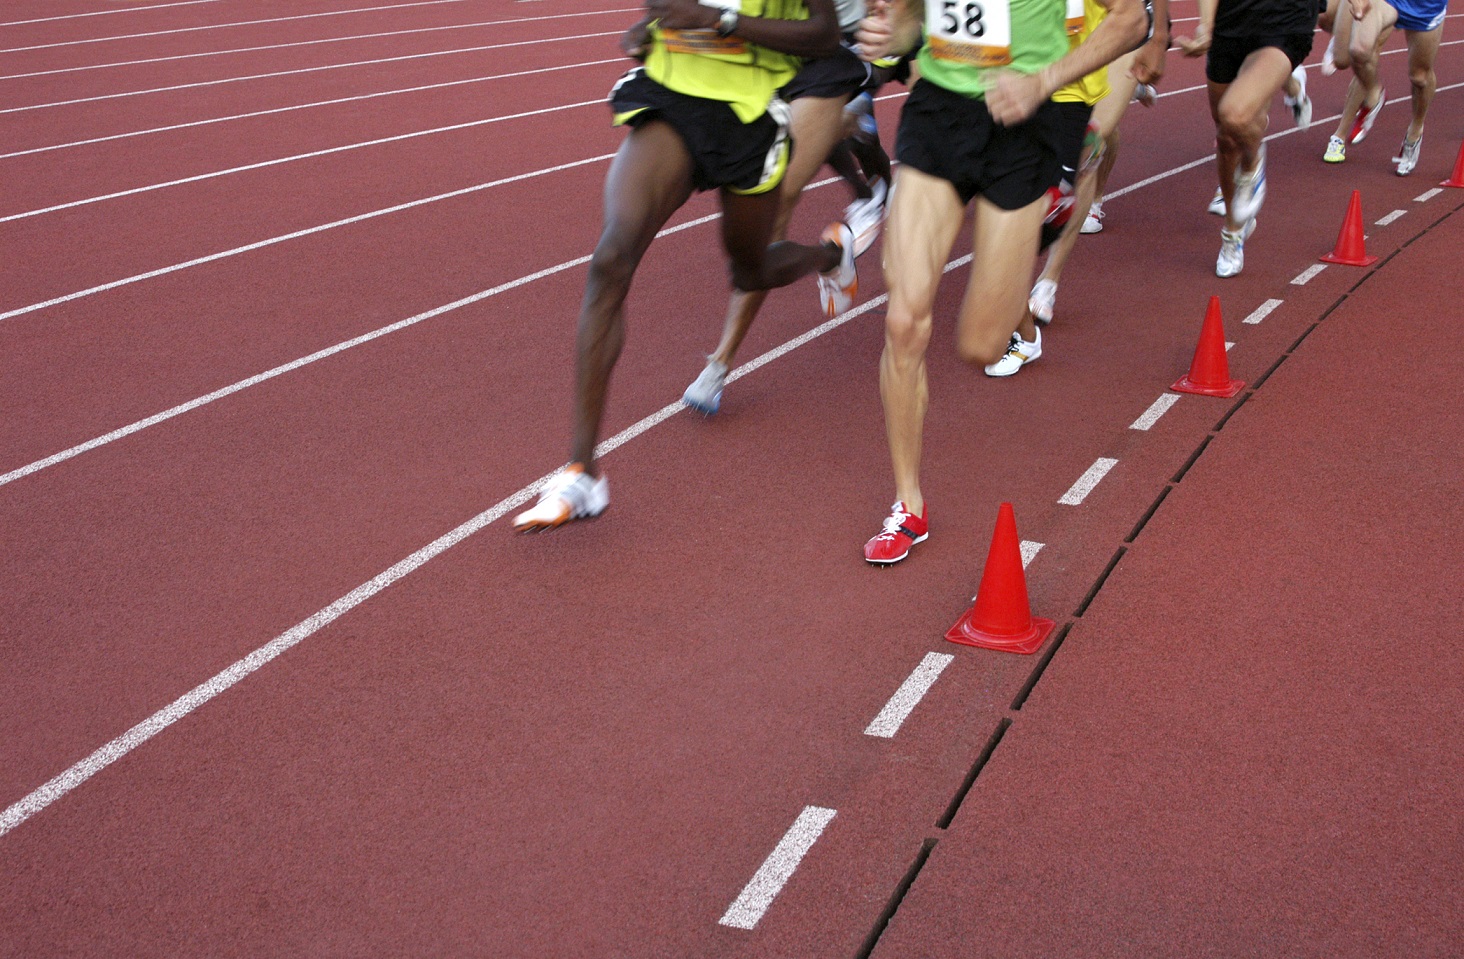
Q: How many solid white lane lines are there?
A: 9